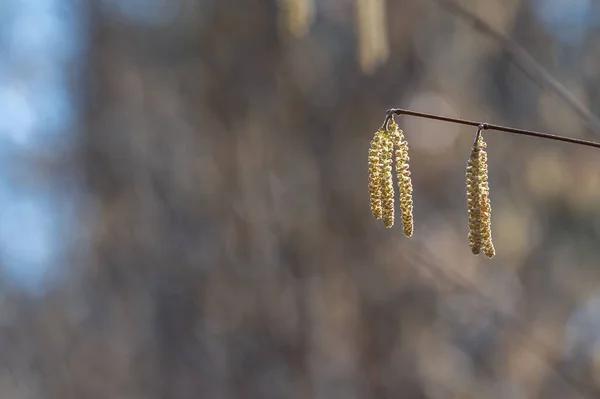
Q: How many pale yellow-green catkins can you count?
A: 5